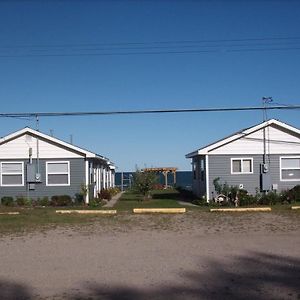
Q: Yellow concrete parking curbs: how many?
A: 5